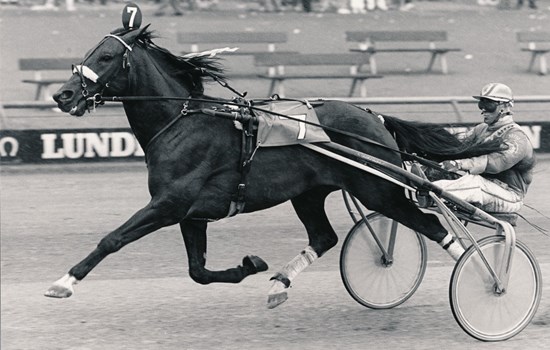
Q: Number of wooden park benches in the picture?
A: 5